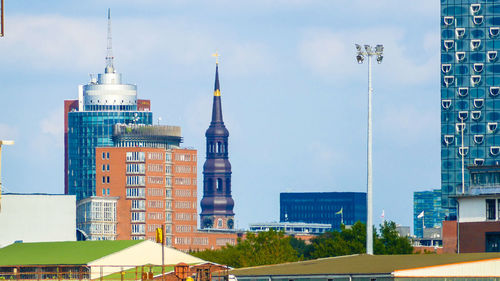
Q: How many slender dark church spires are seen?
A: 1